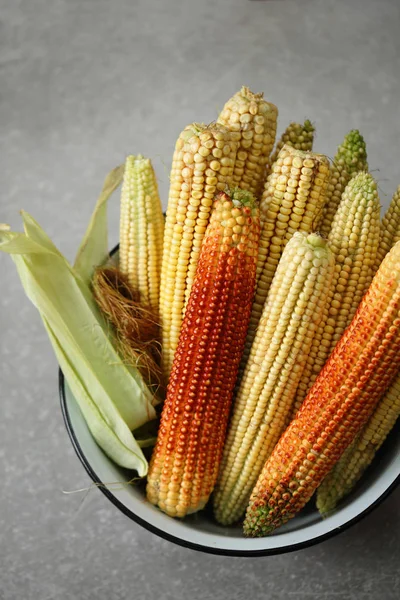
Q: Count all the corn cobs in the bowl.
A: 12